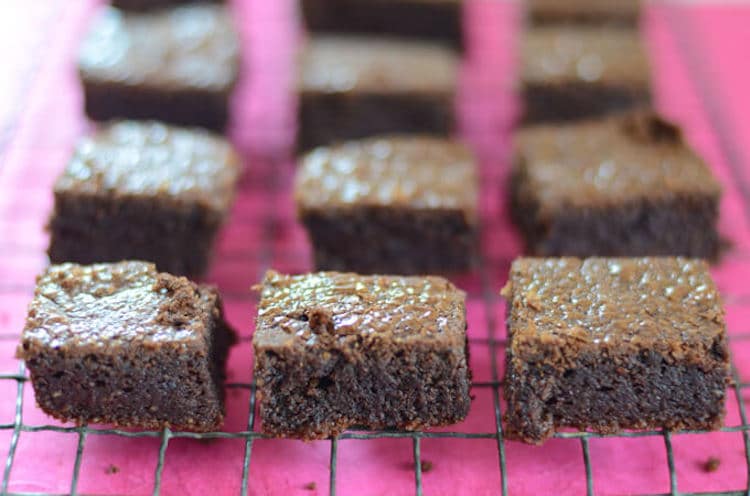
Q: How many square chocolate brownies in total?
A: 12